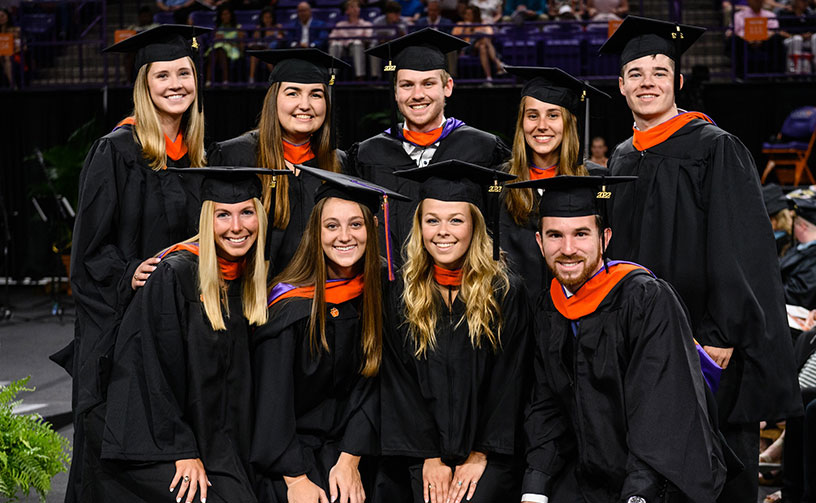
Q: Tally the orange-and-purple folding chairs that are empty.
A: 1